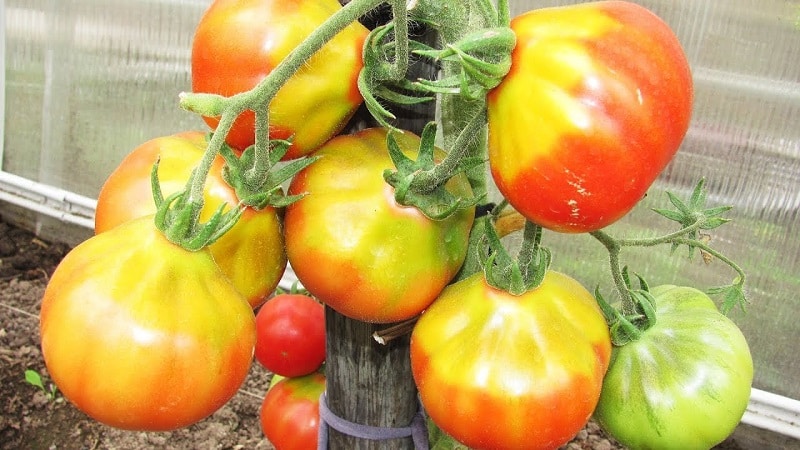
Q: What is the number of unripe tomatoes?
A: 1